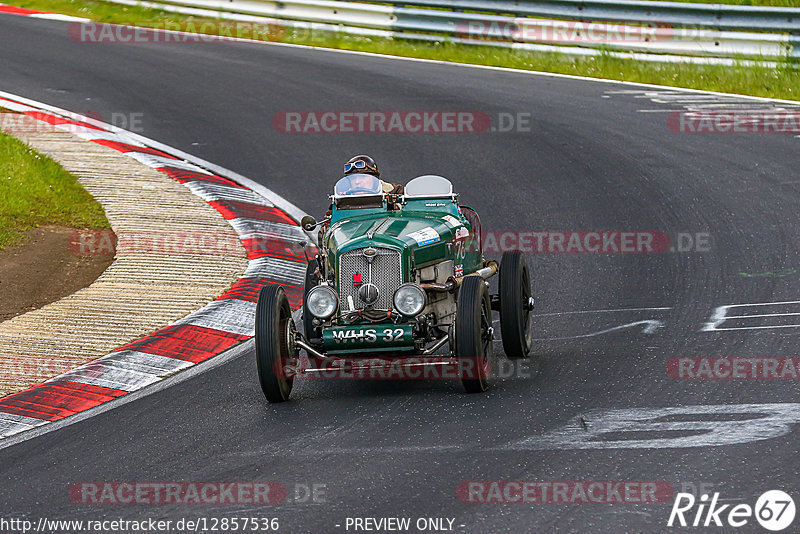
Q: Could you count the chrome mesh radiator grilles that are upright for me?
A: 1